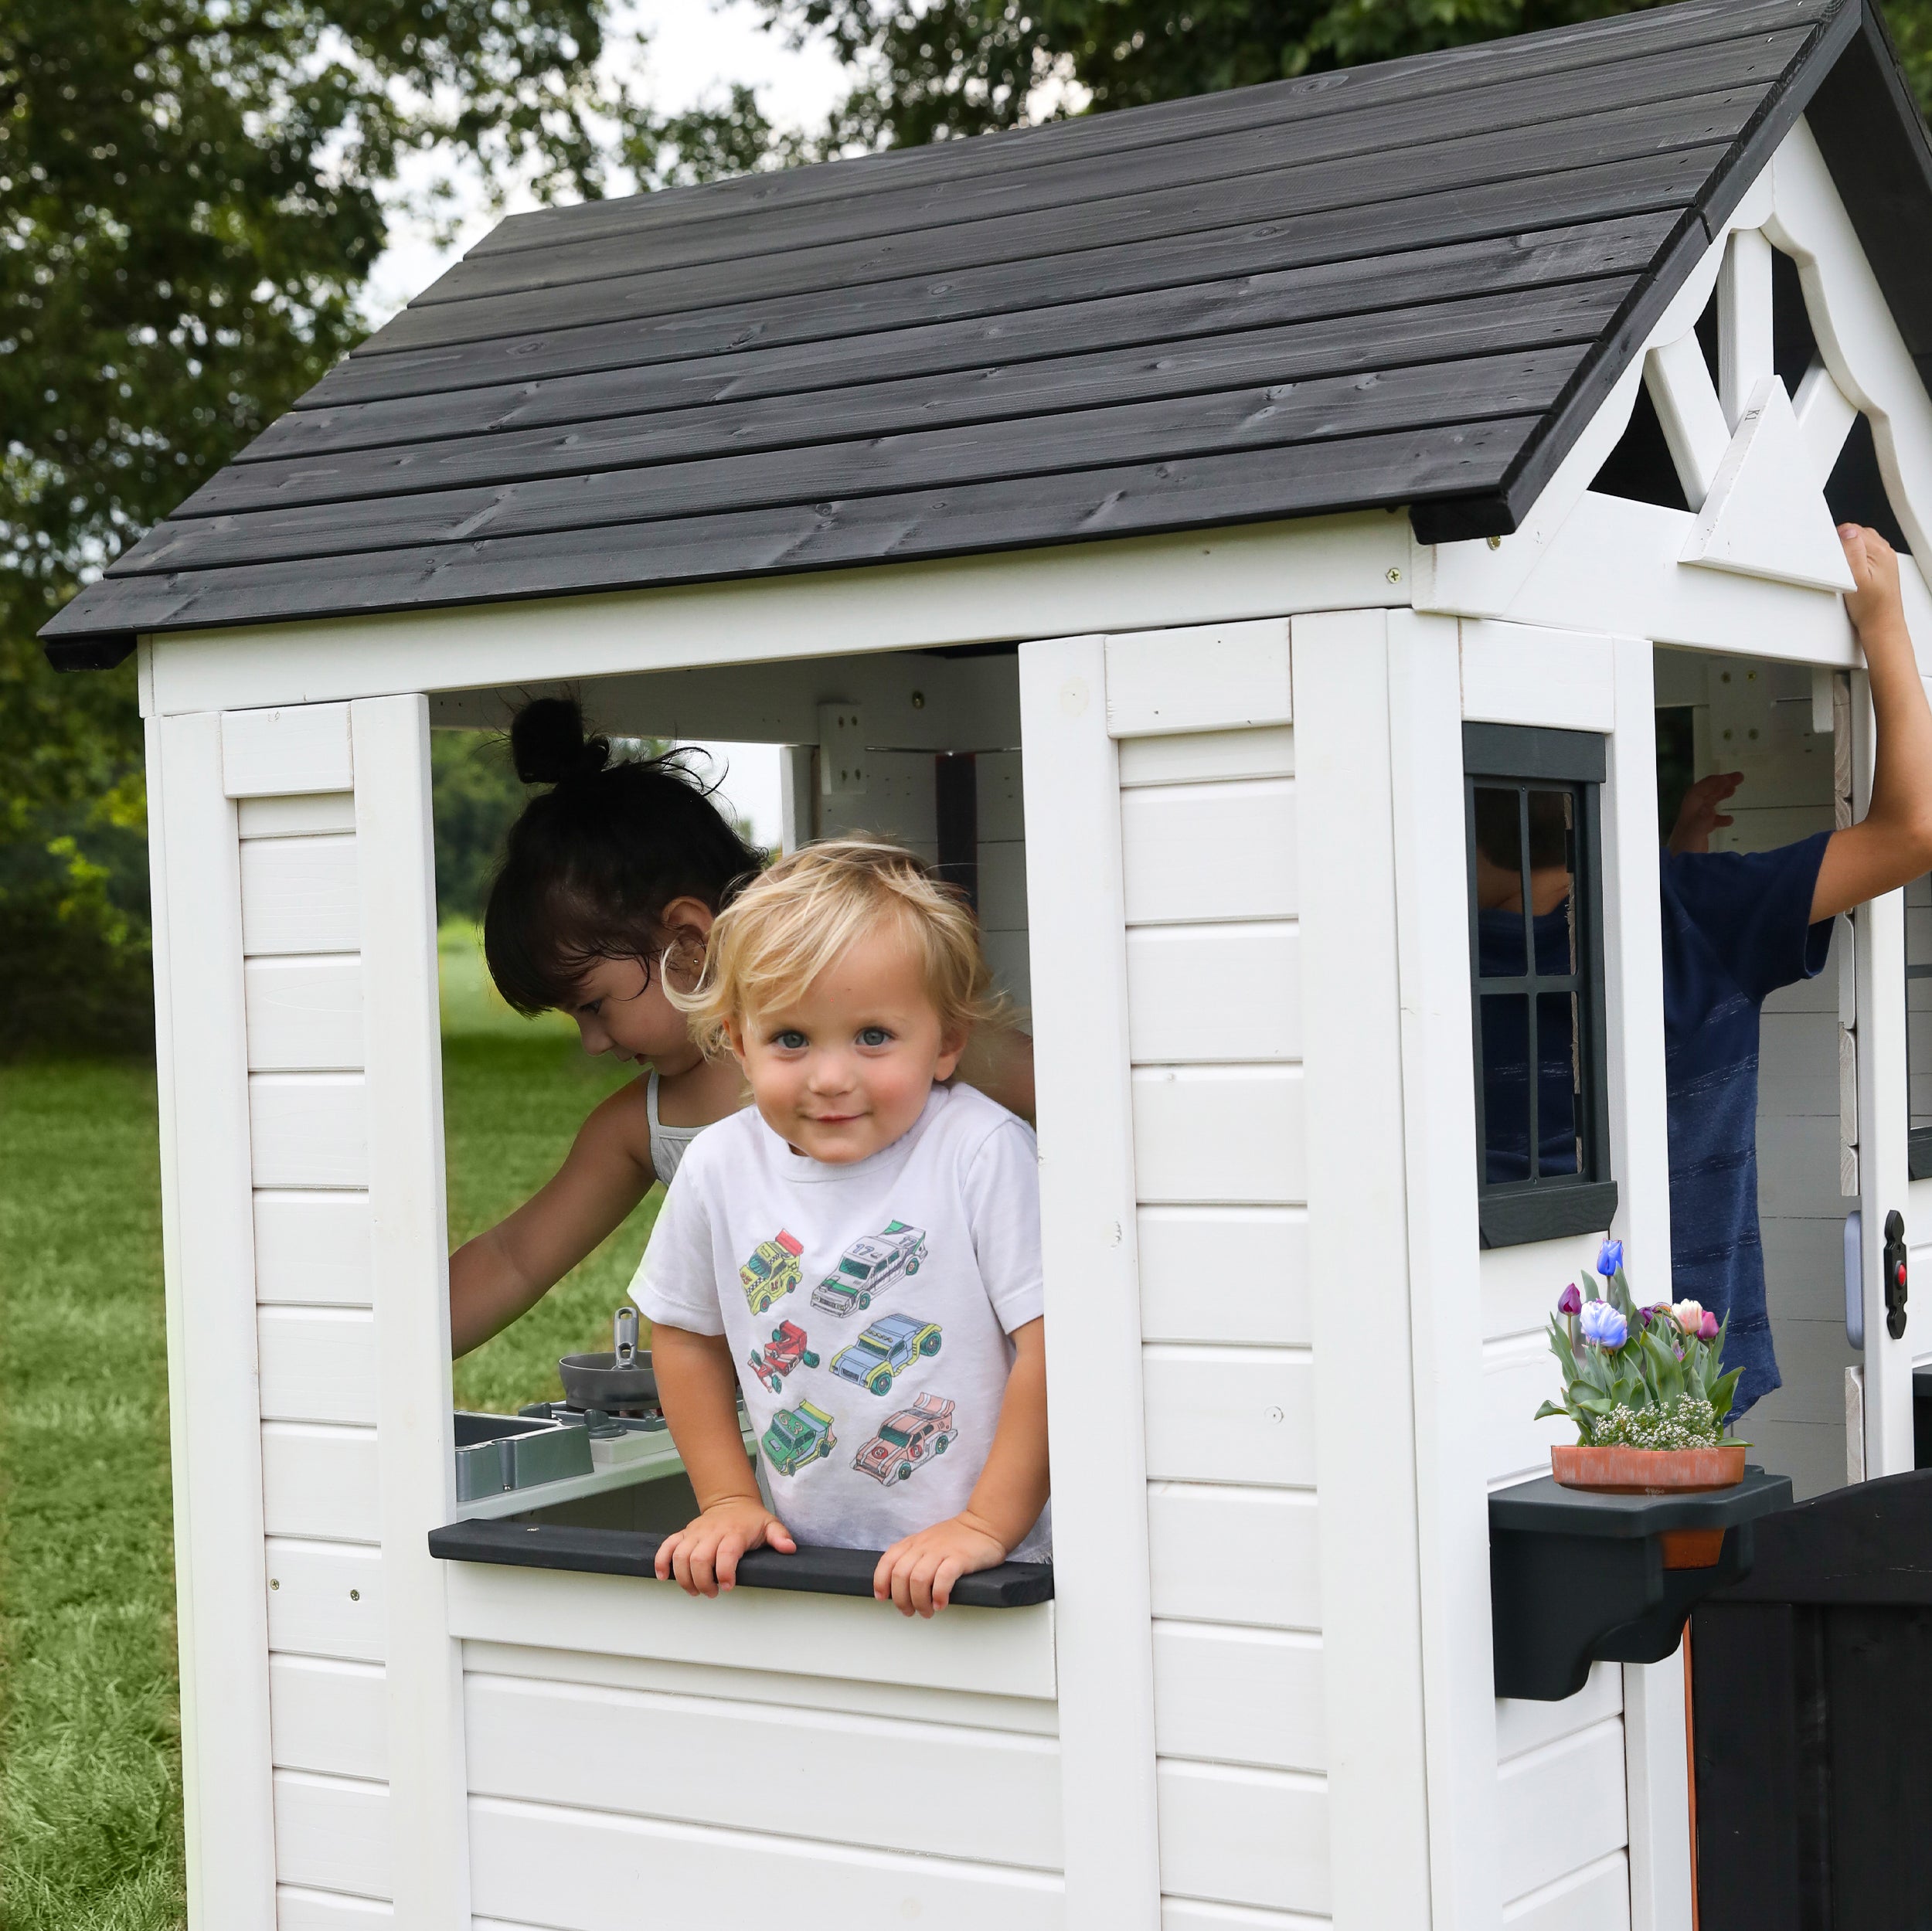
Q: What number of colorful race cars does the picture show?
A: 6